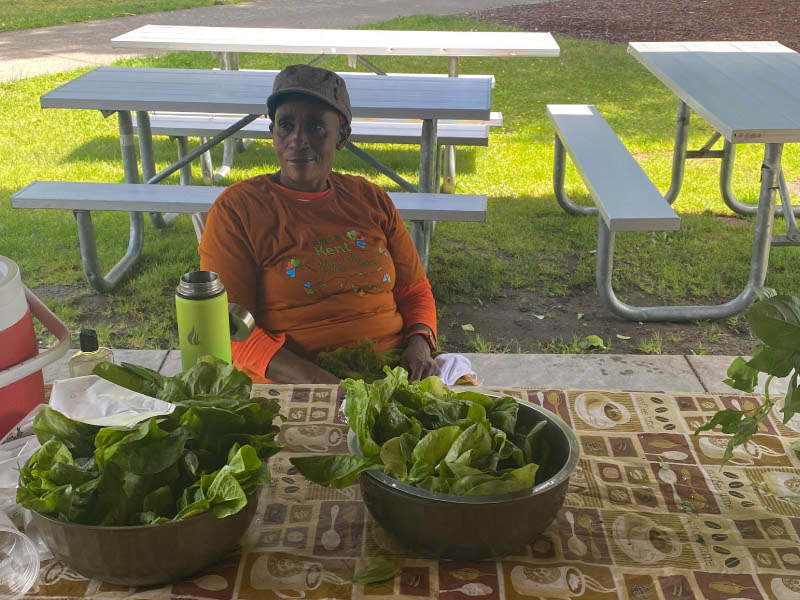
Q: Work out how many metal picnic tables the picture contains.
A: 3